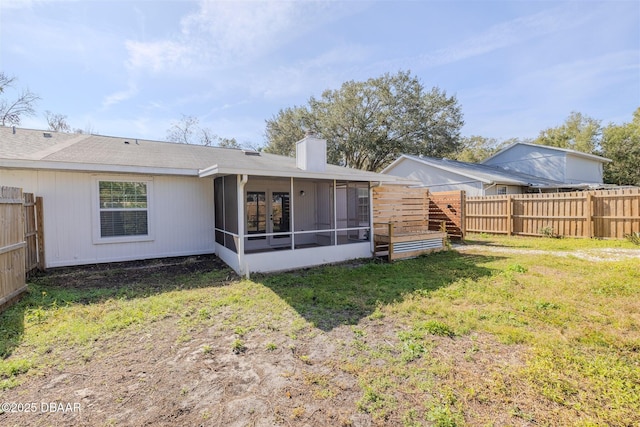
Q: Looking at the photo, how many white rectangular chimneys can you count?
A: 1